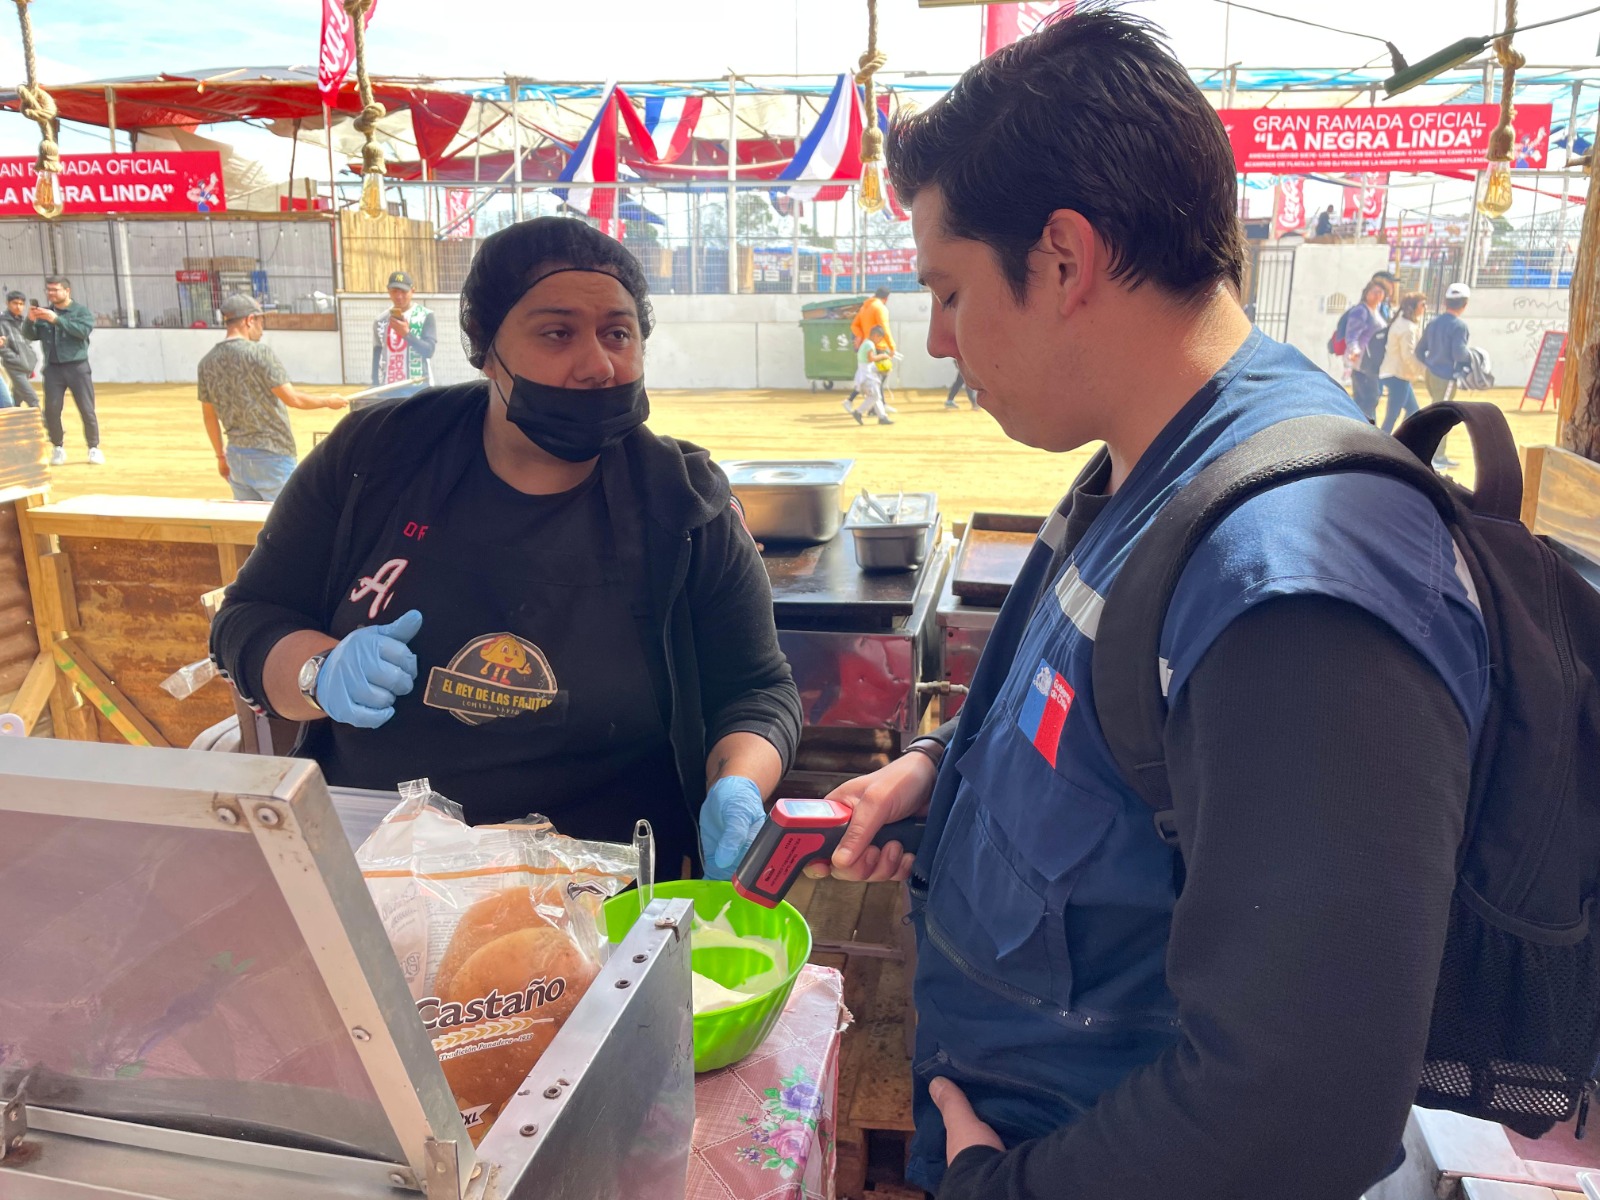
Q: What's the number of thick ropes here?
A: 4